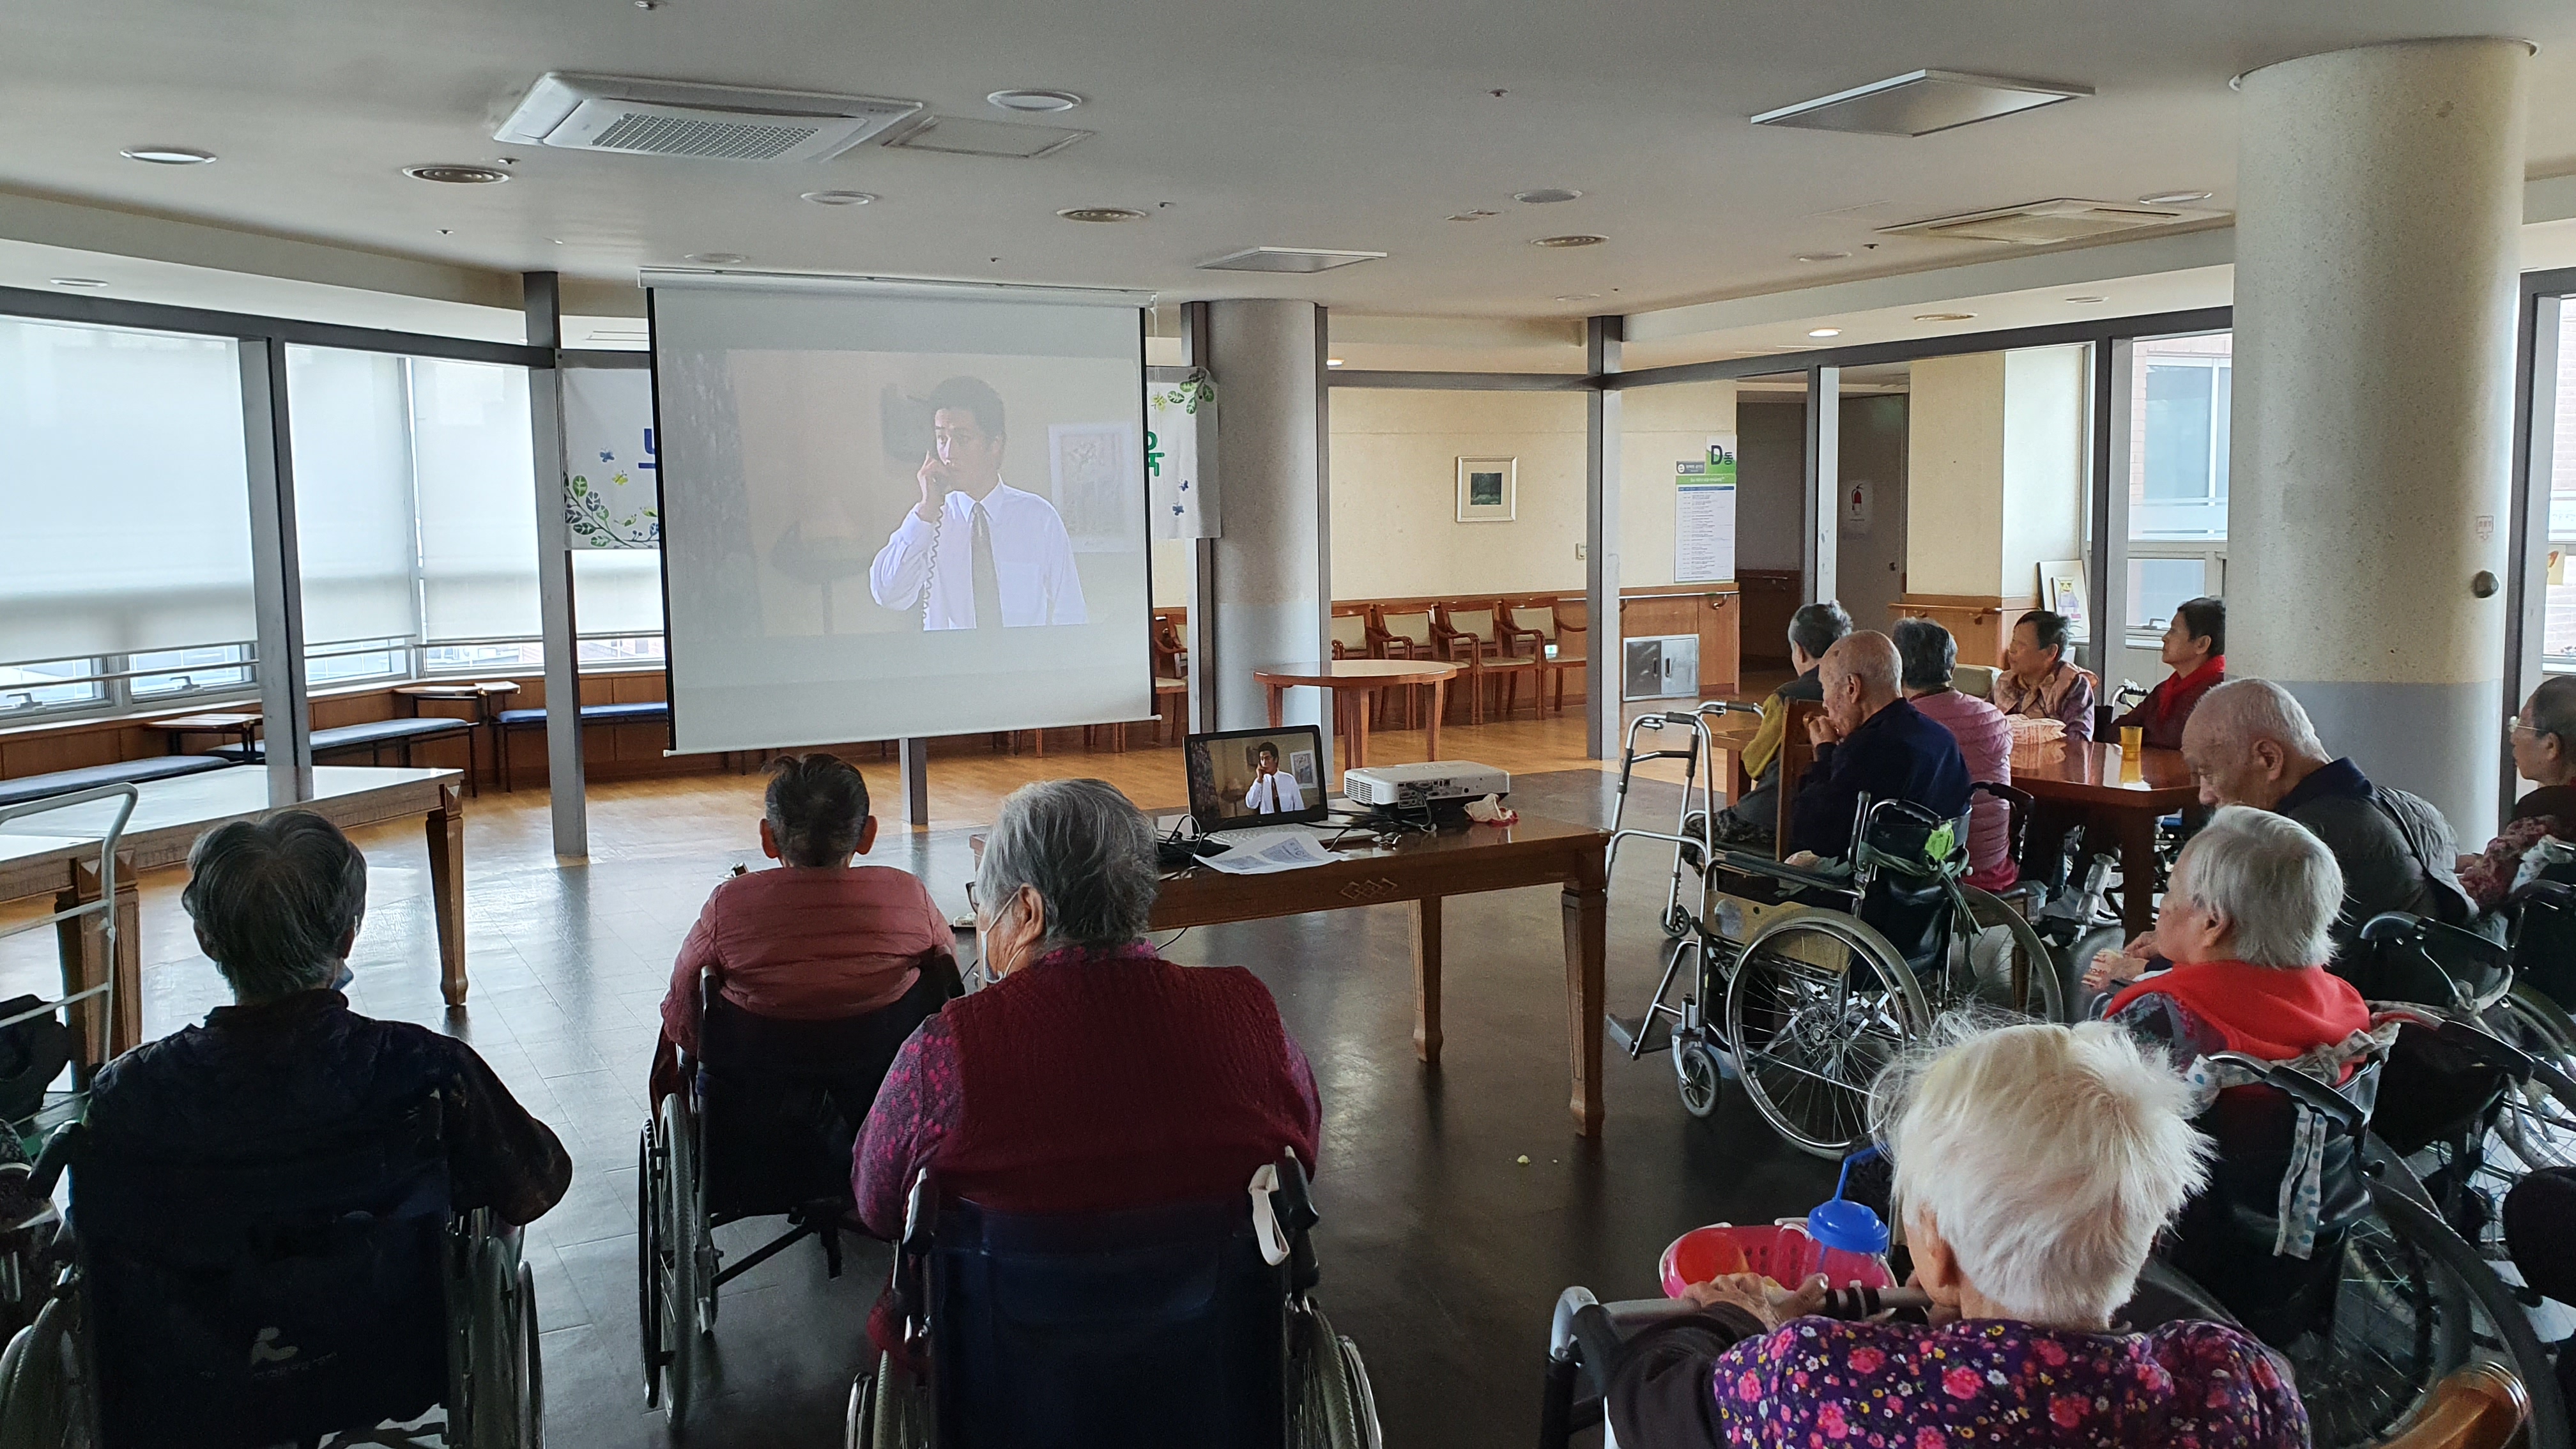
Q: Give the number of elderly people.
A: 12